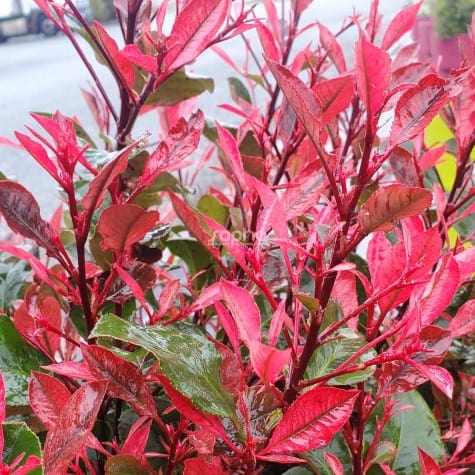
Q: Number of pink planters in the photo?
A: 2